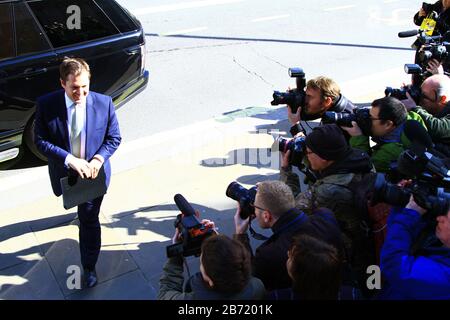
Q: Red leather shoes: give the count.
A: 0